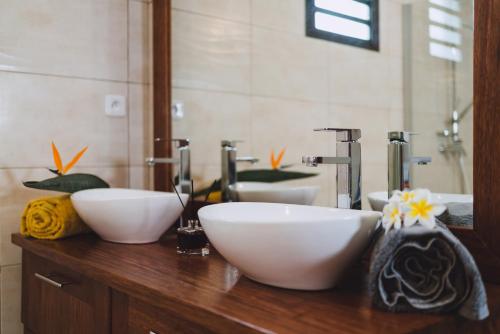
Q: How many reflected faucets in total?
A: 2